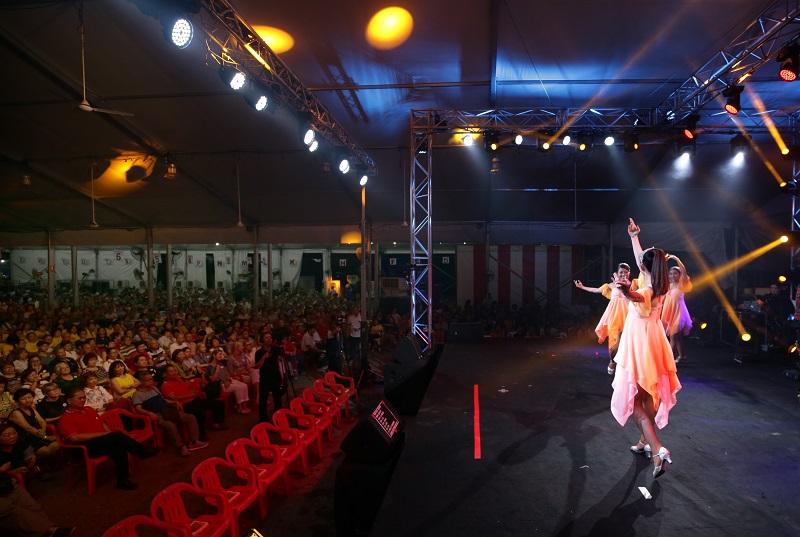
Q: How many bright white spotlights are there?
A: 13